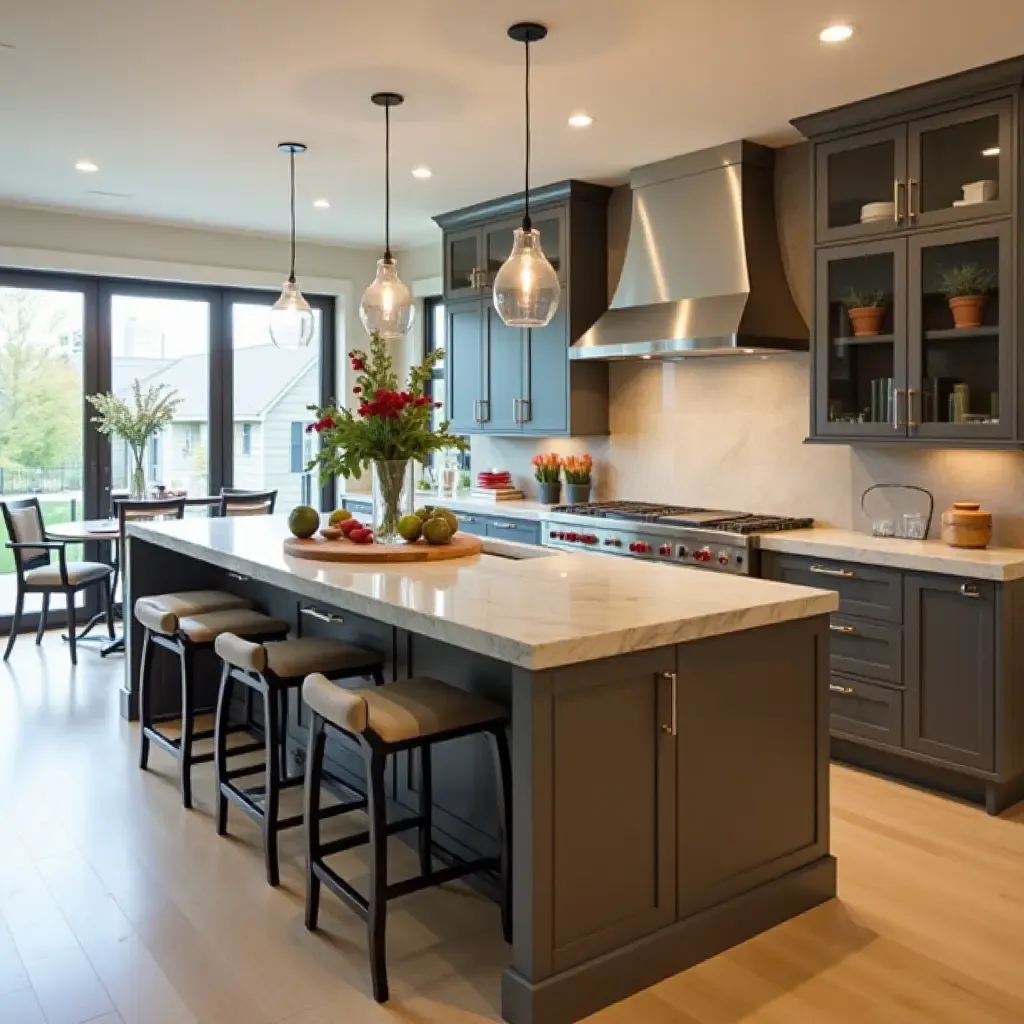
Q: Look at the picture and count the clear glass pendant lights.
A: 3